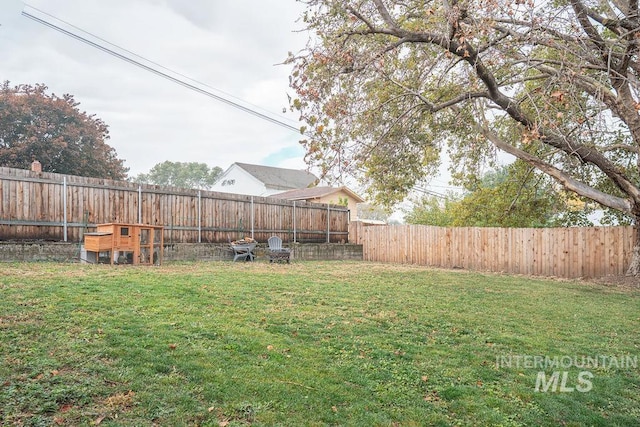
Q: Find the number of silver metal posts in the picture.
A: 6